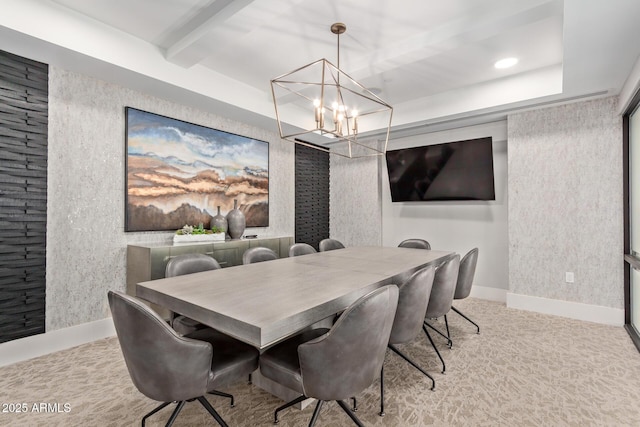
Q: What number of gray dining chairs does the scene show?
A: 10